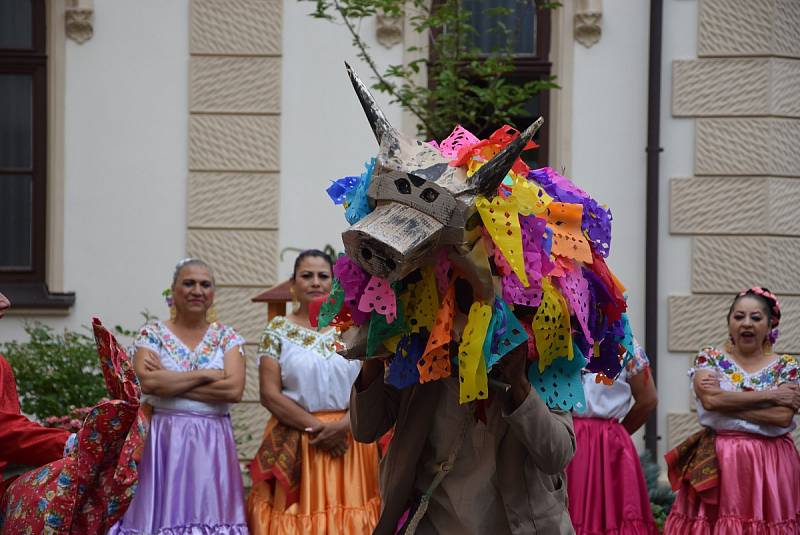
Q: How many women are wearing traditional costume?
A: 4